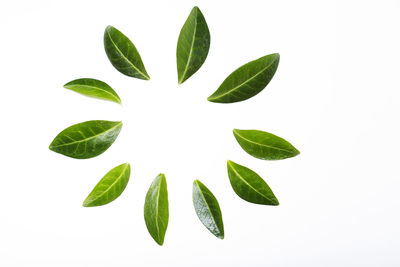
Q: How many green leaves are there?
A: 10